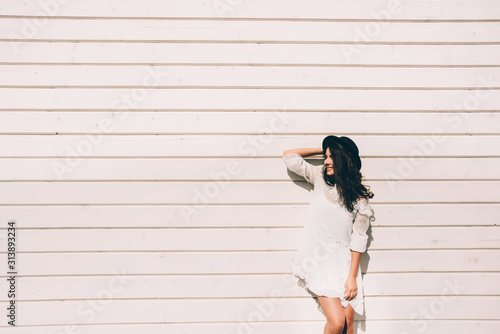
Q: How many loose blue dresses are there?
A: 0